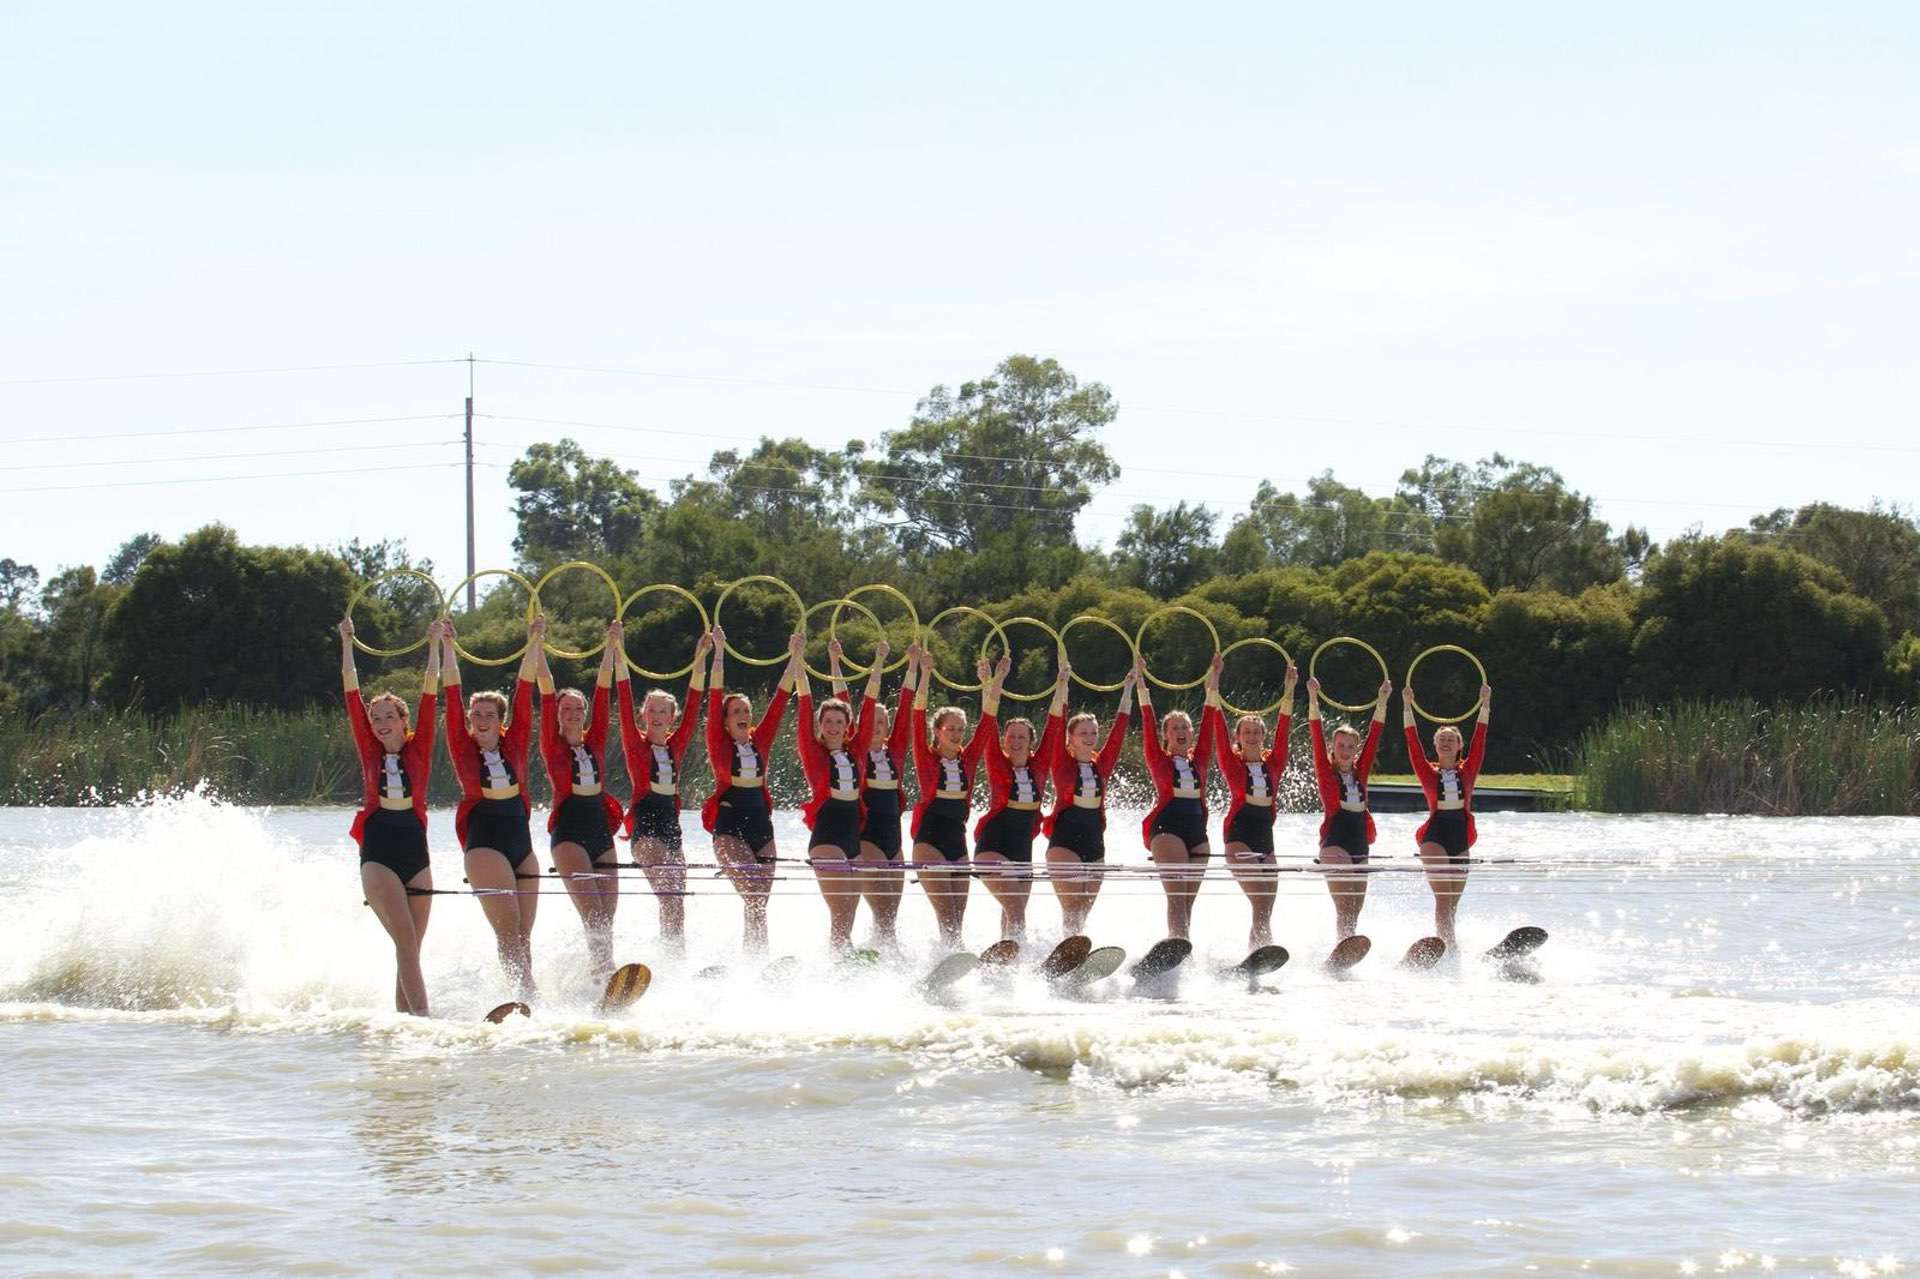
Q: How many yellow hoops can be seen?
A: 14